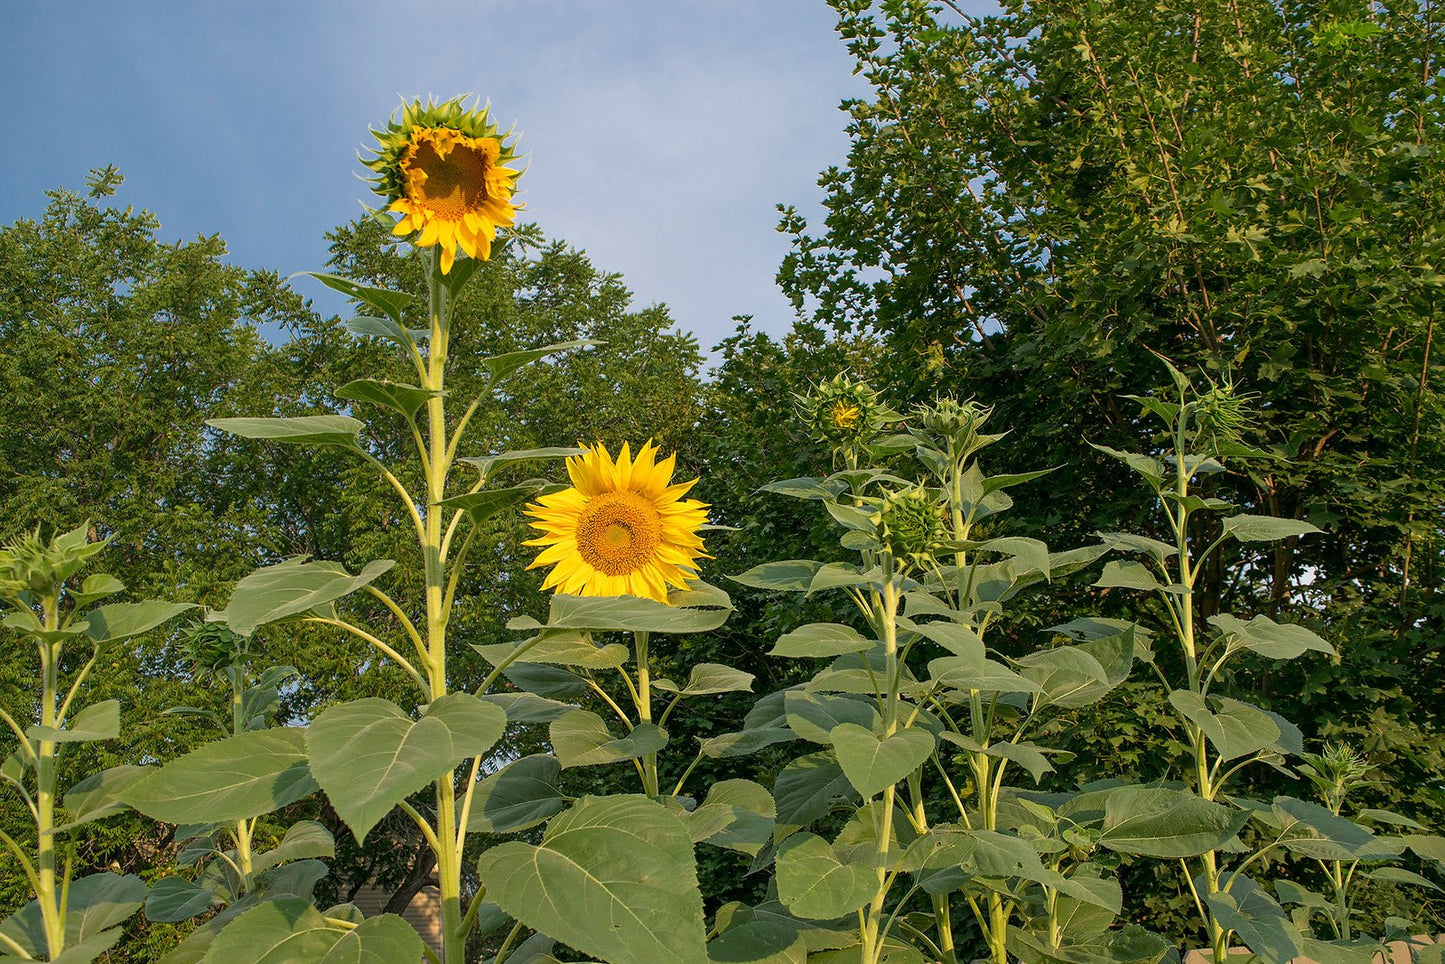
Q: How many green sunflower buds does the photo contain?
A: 7